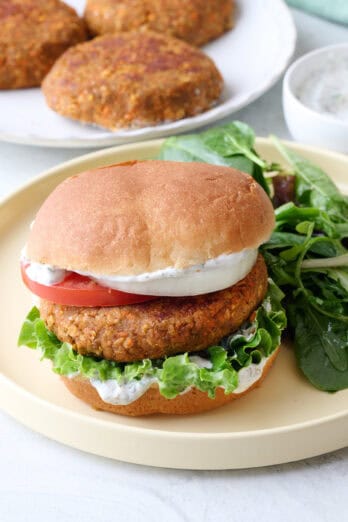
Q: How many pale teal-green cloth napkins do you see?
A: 1